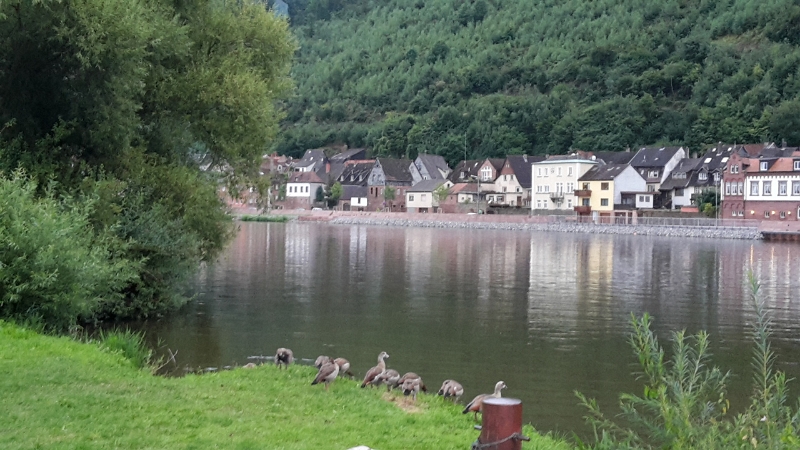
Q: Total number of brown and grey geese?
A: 10